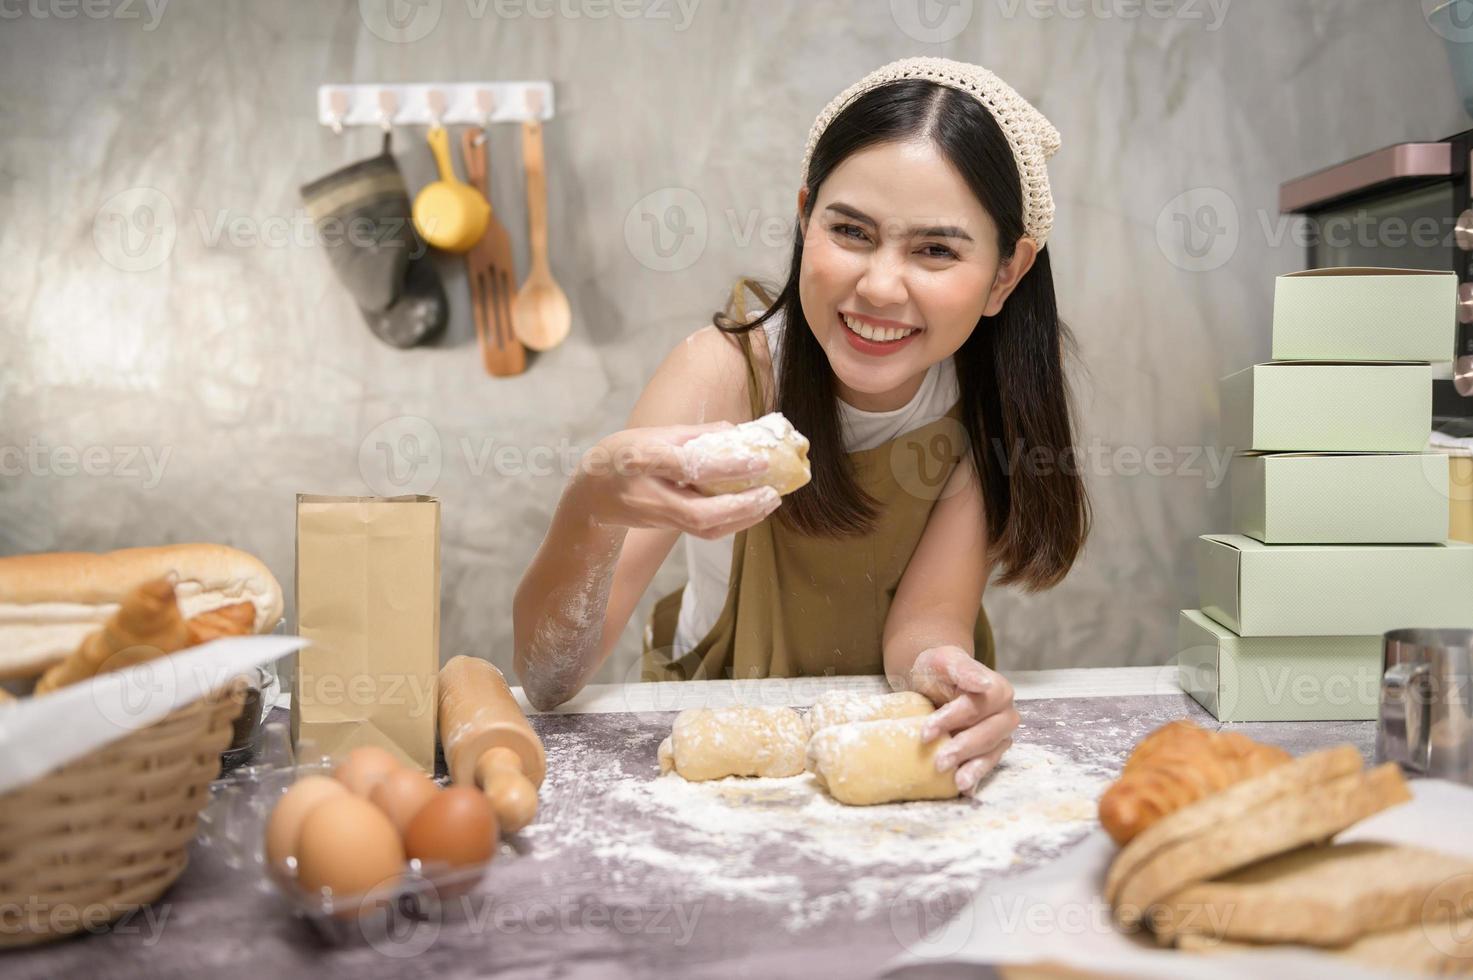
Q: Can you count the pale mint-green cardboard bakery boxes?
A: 5